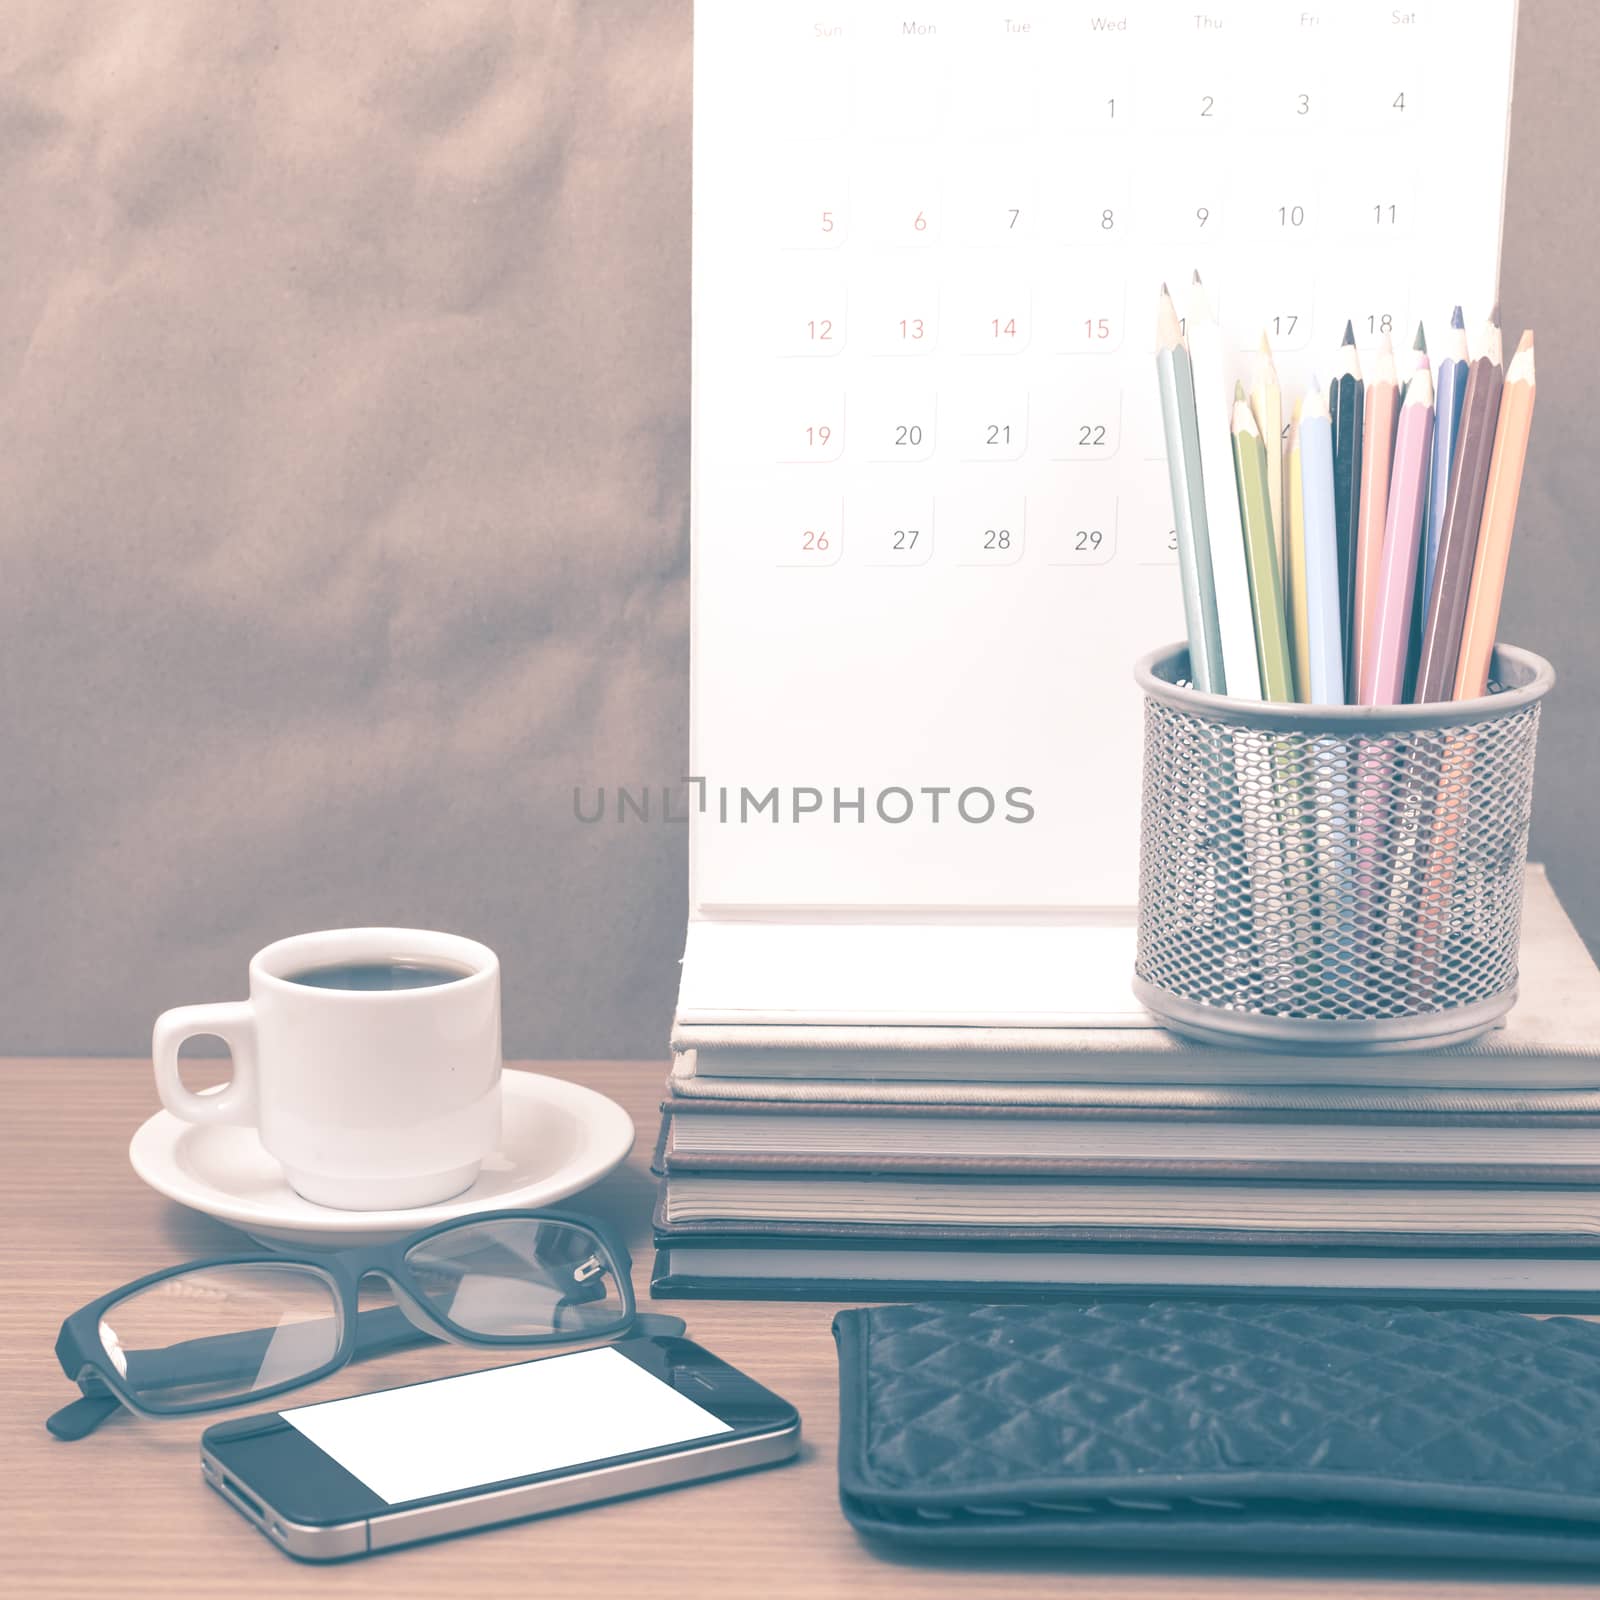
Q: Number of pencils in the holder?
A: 13